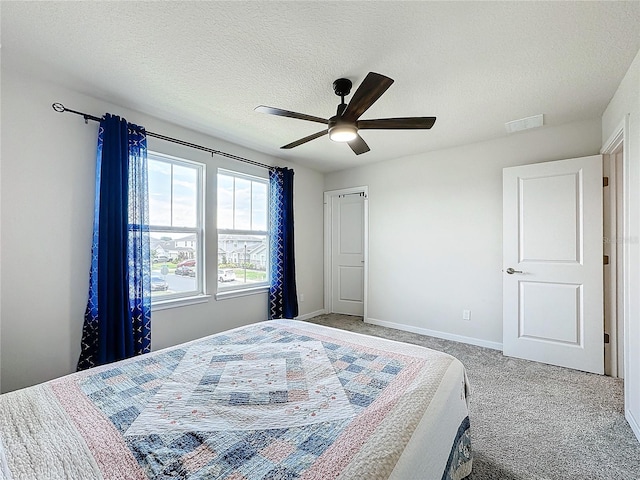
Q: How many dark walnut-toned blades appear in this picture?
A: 5